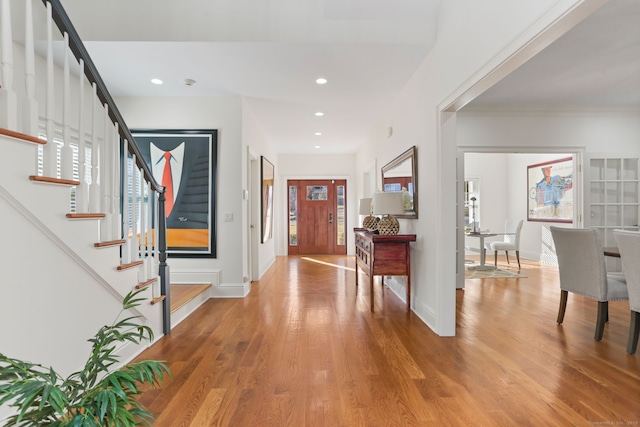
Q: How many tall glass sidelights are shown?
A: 2